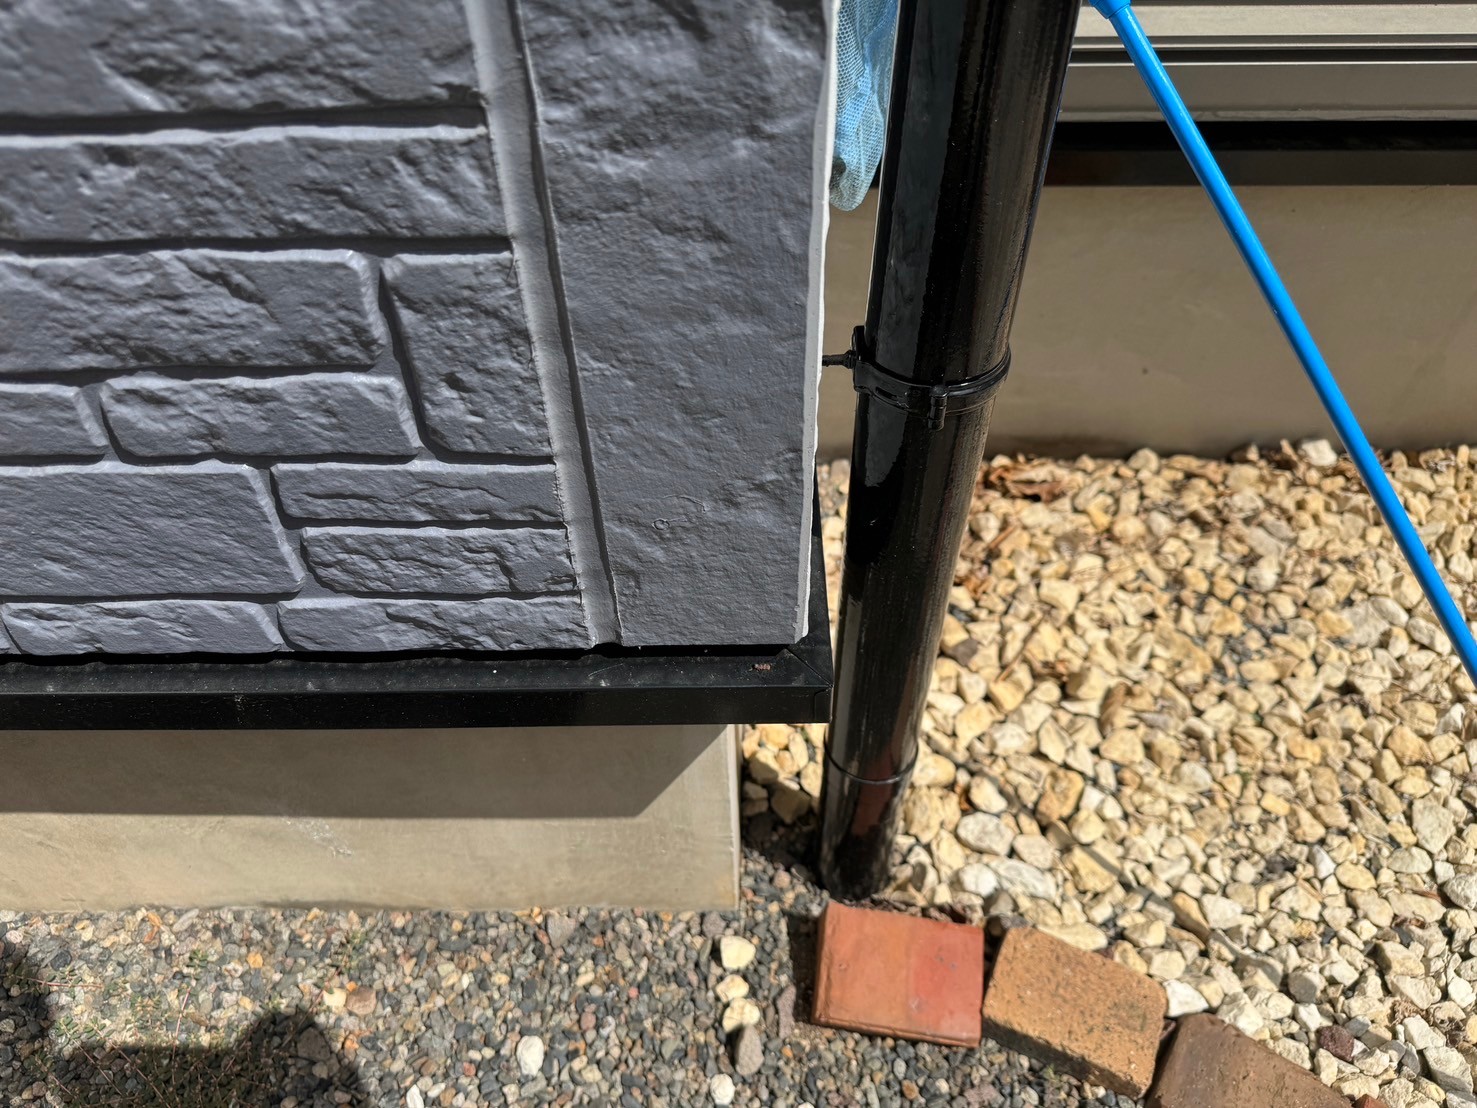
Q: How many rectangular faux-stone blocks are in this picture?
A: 11